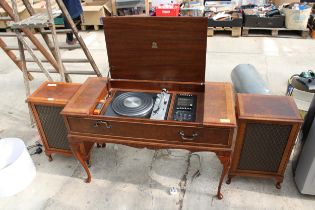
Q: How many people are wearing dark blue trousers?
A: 1